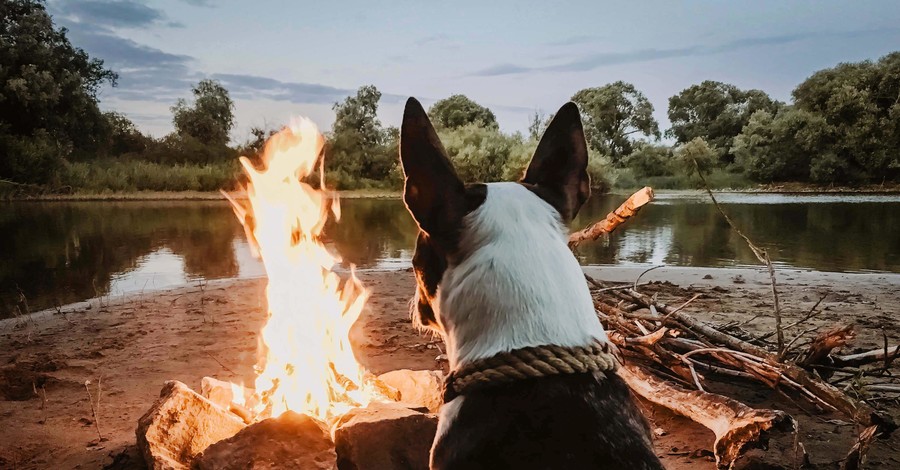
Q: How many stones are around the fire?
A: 5